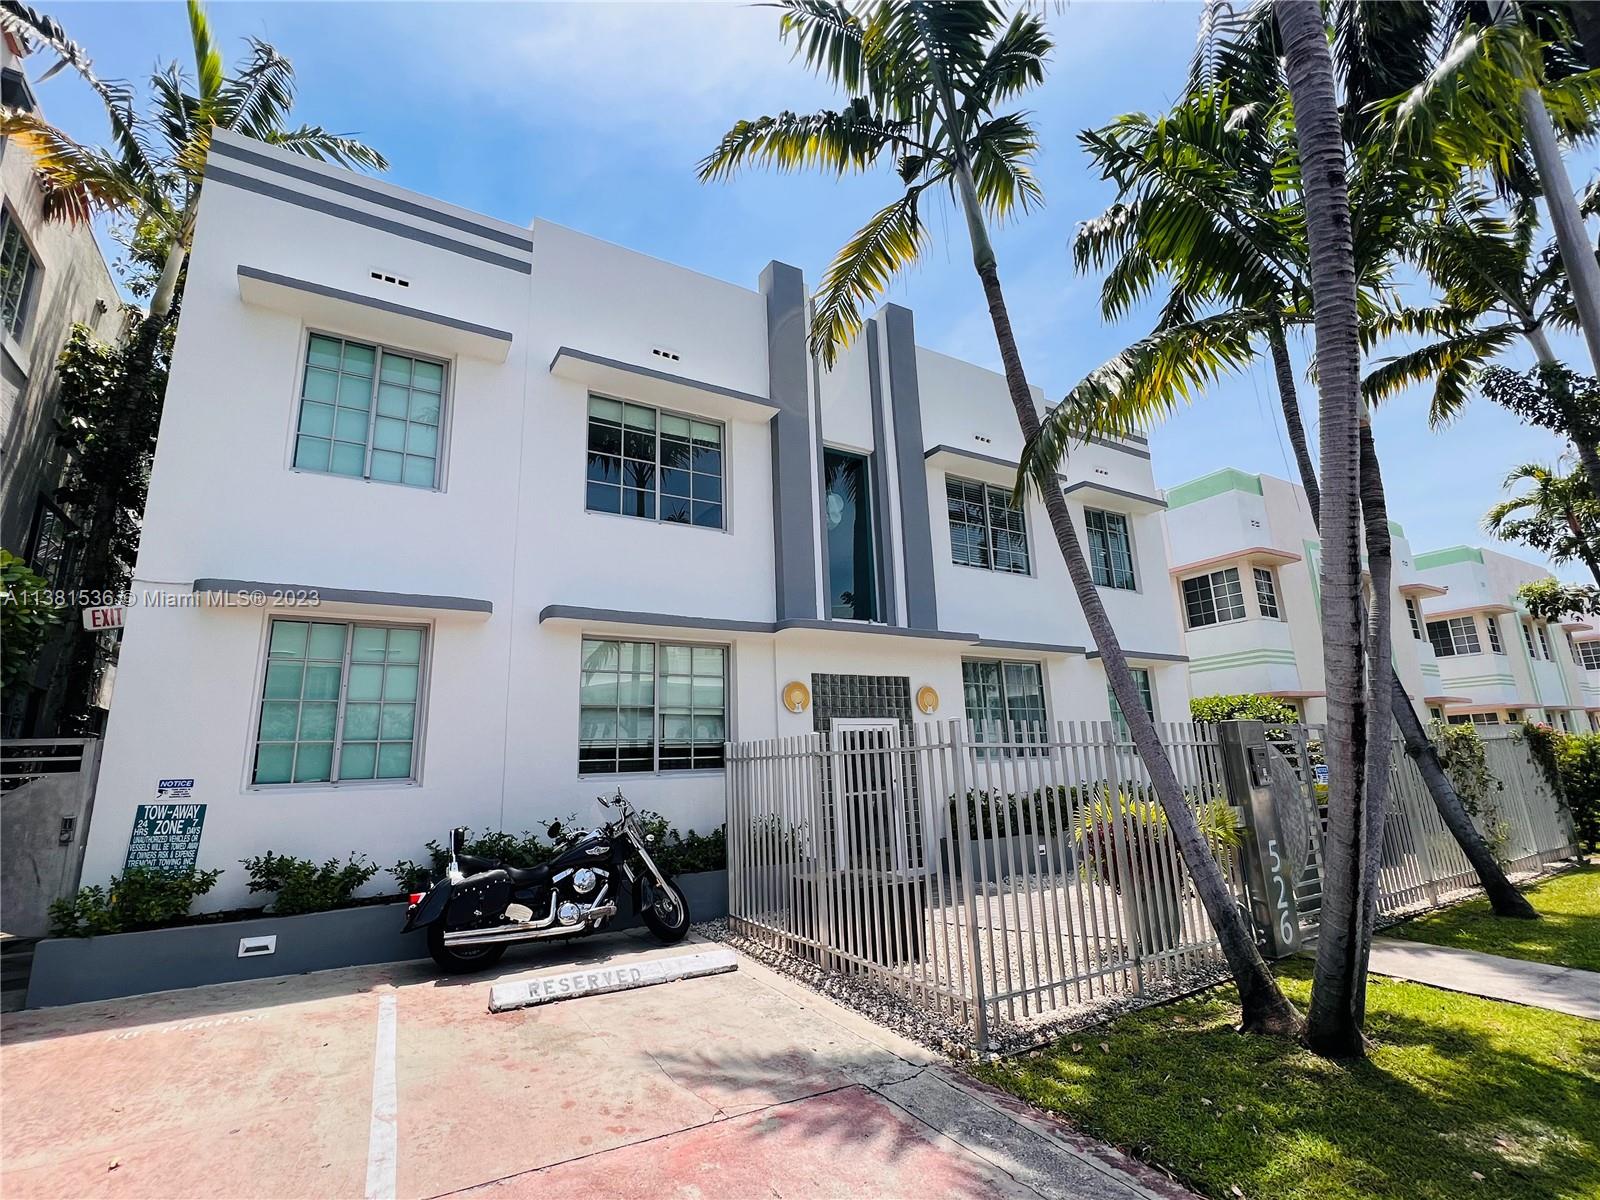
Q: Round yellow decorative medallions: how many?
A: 2